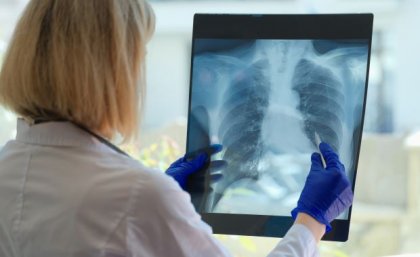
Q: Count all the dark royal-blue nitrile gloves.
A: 2